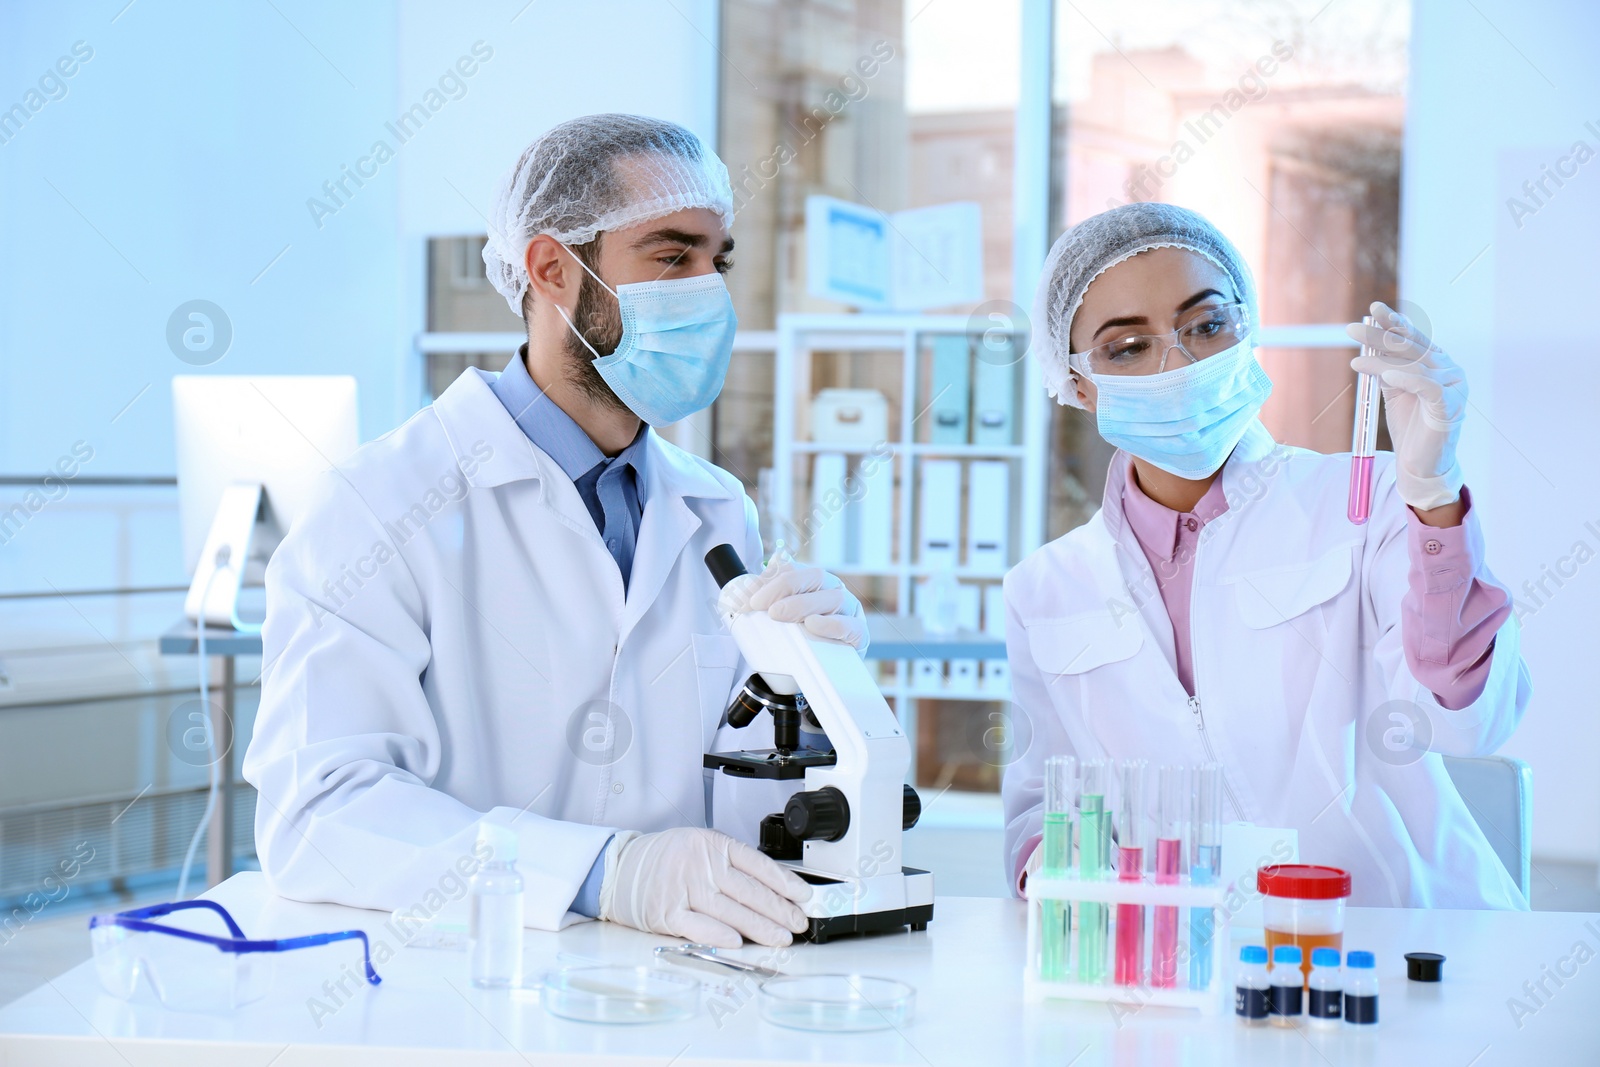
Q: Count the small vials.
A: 4